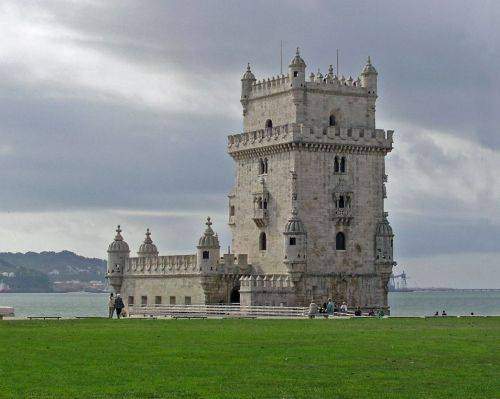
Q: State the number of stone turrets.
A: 8